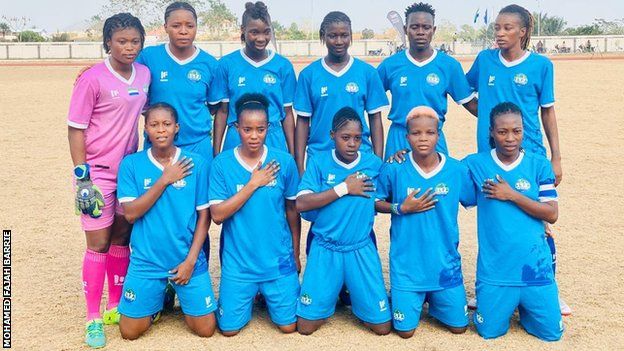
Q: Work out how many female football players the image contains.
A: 11